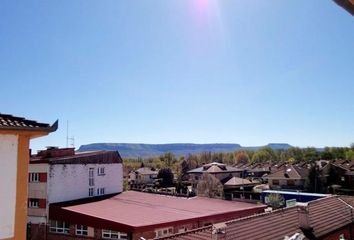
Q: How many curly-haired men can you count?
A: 0